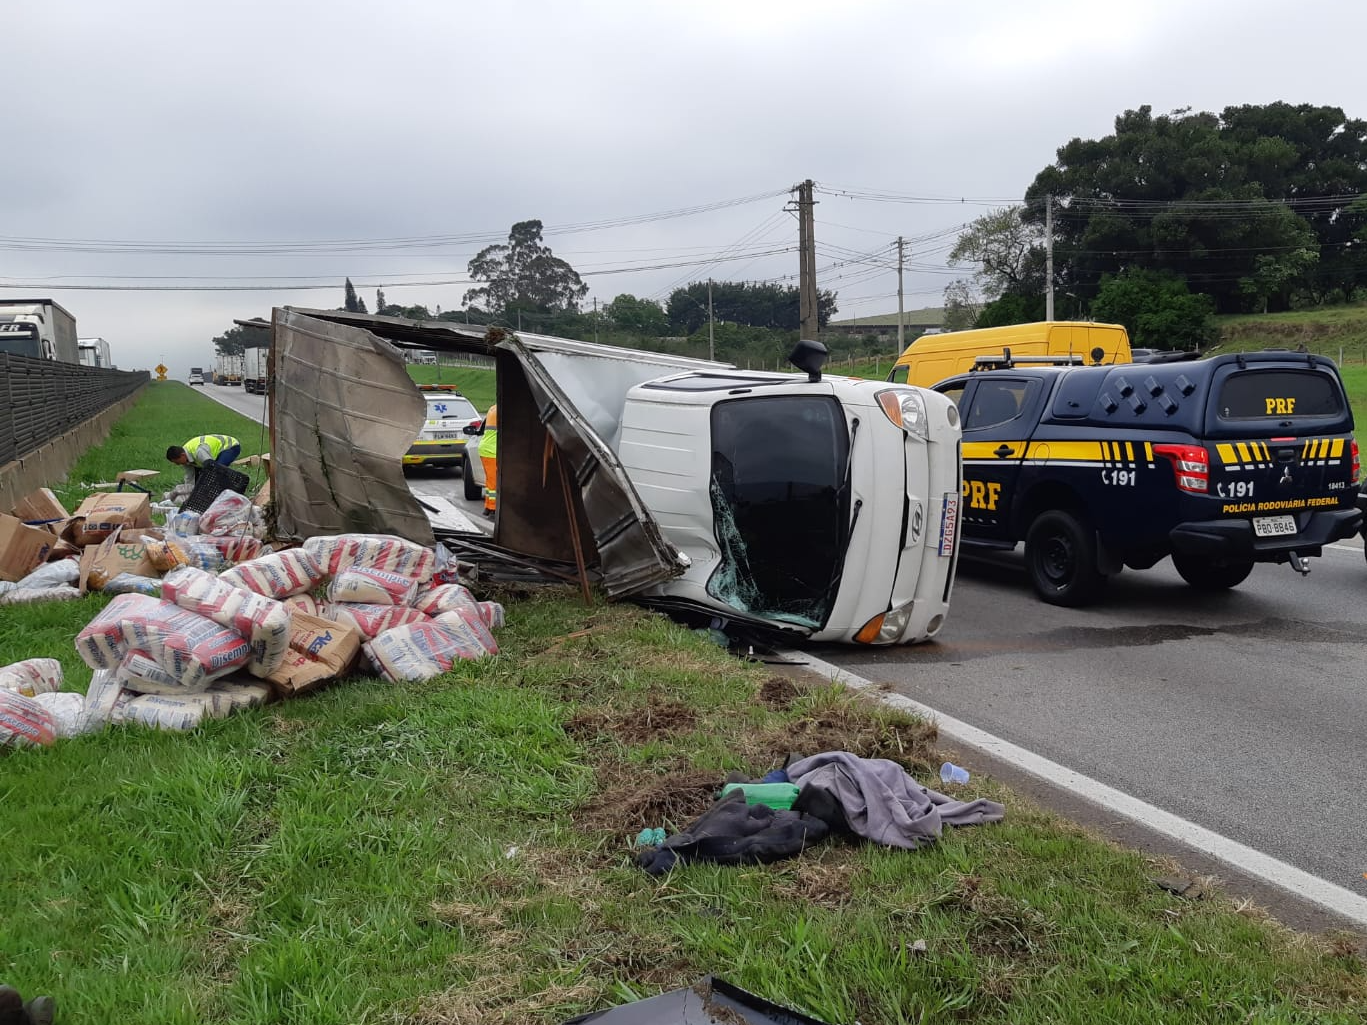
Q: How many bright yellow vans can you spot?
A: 1